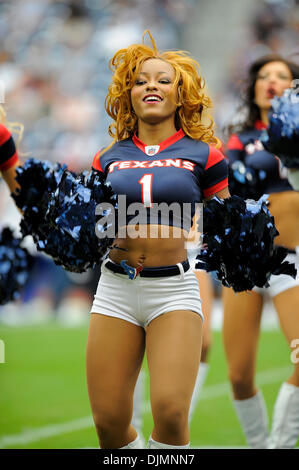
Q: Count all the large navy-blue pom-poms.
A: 4